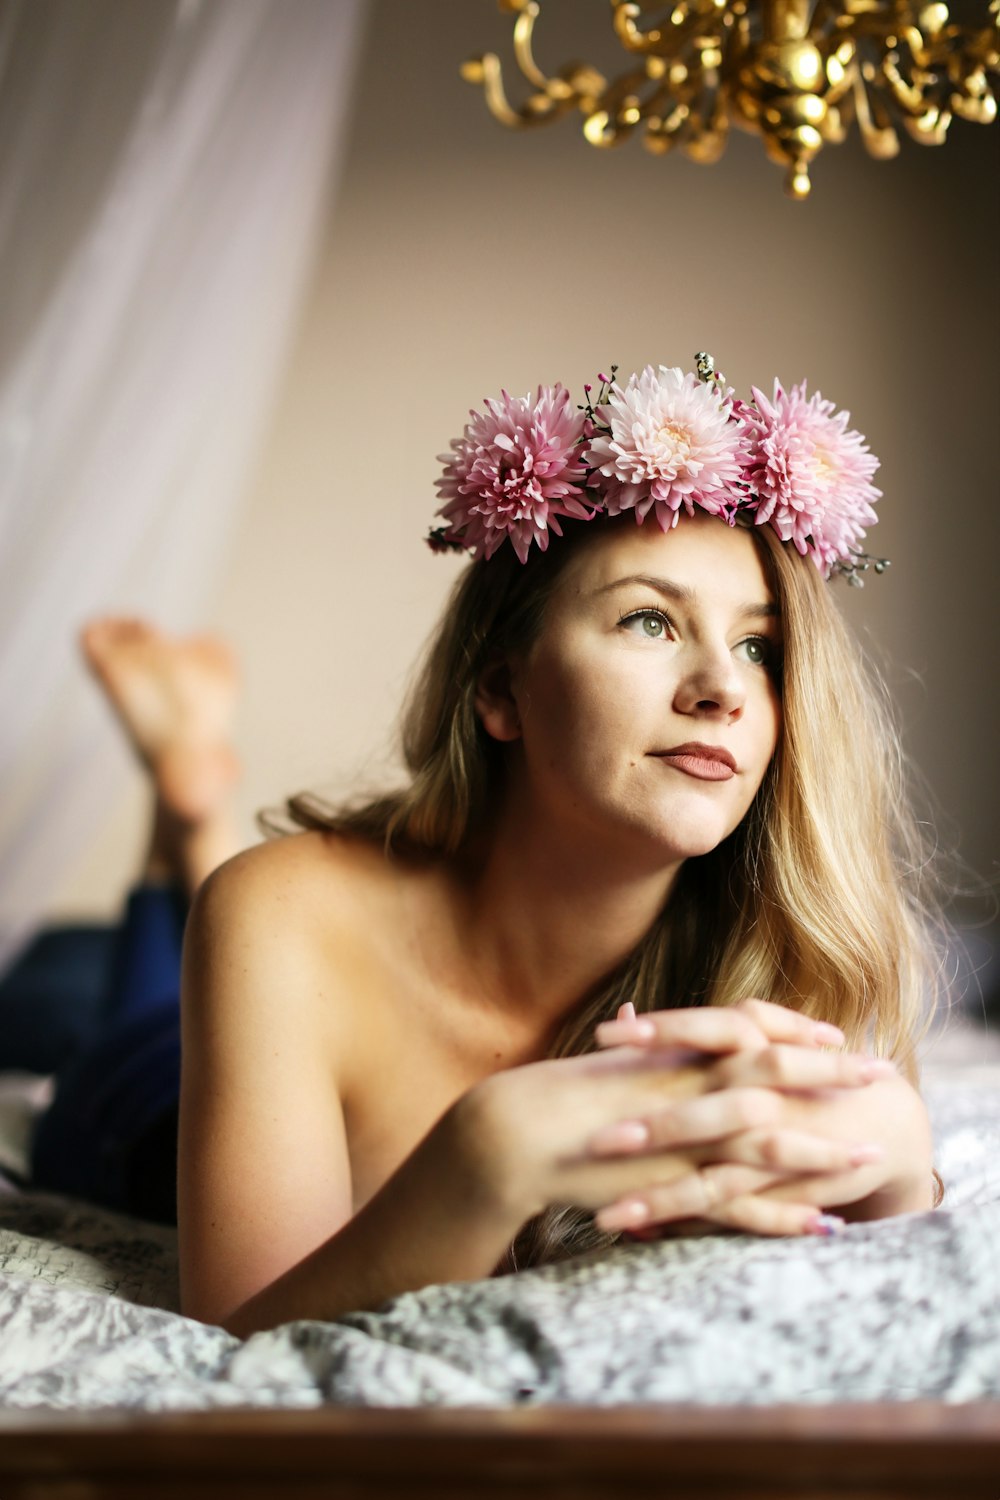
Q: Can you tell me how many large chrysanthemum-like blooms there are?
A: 3